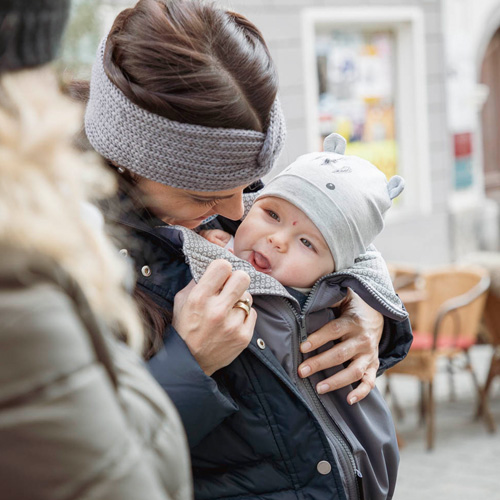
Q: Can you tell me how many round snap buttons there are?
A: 4